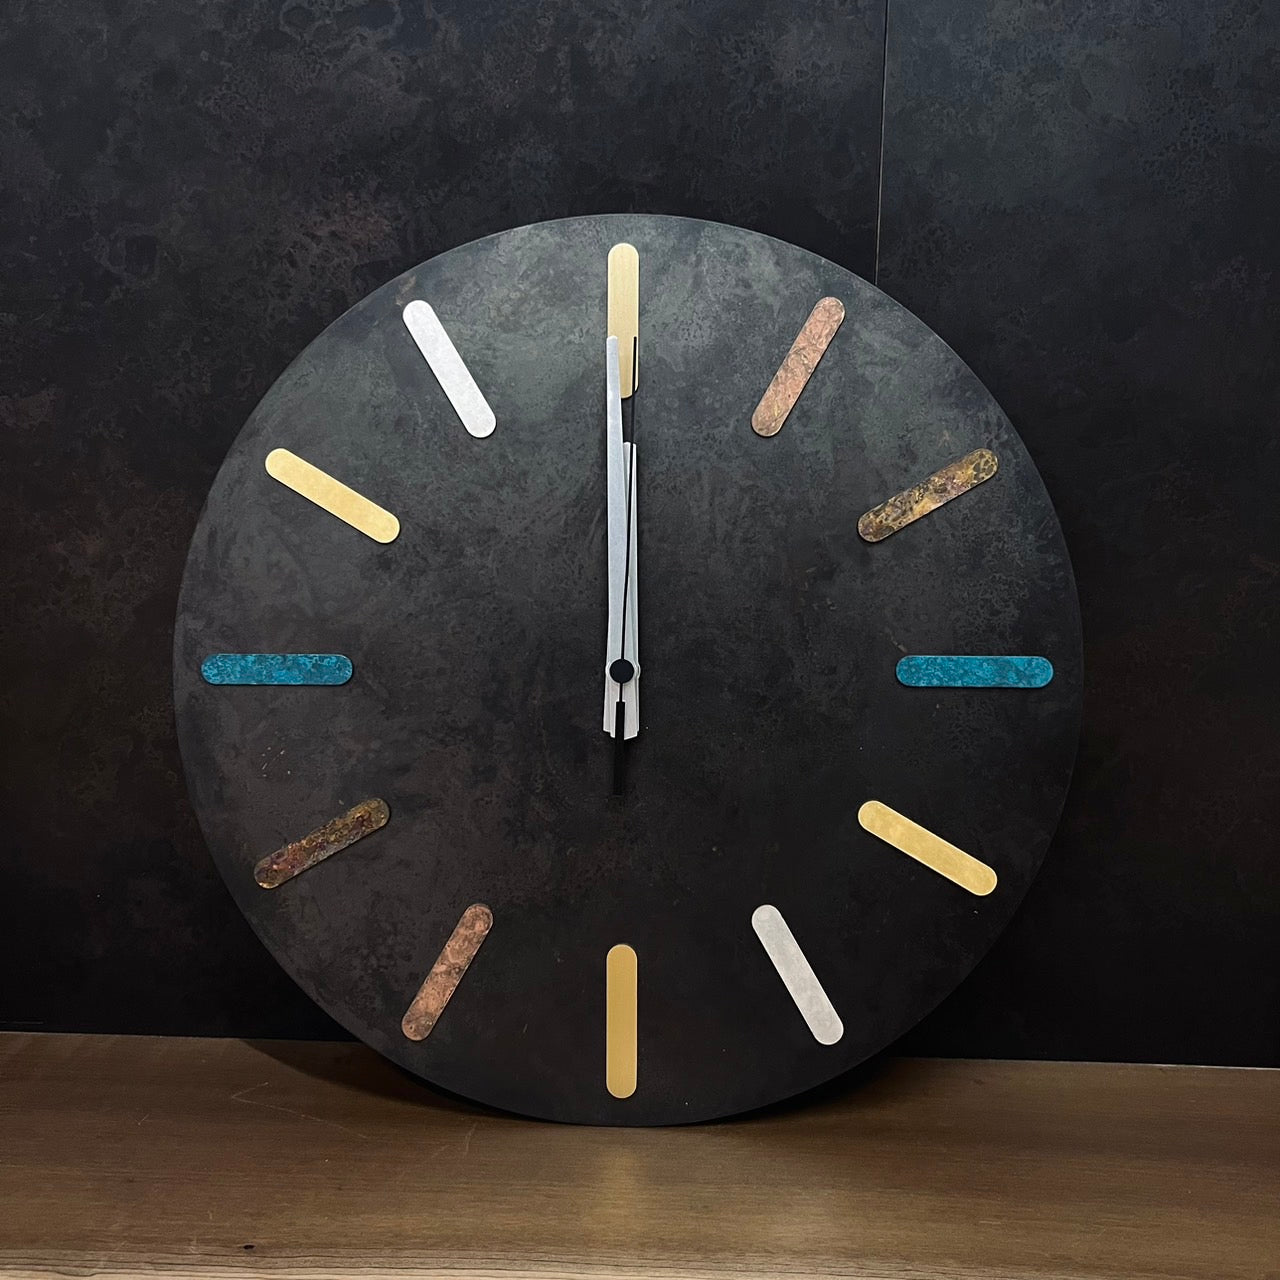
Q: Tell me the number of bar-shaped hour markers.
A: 12